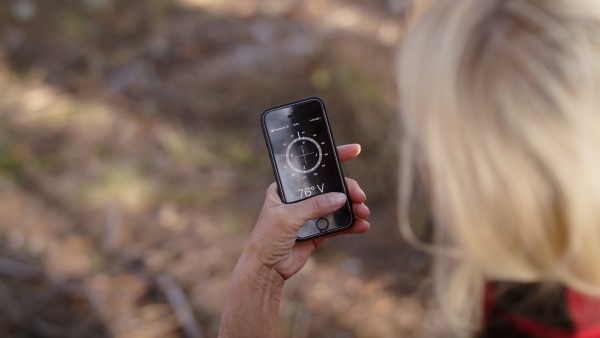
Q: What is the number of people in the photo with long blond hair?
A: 1